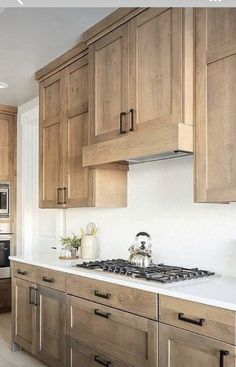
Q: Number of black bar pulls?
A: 13